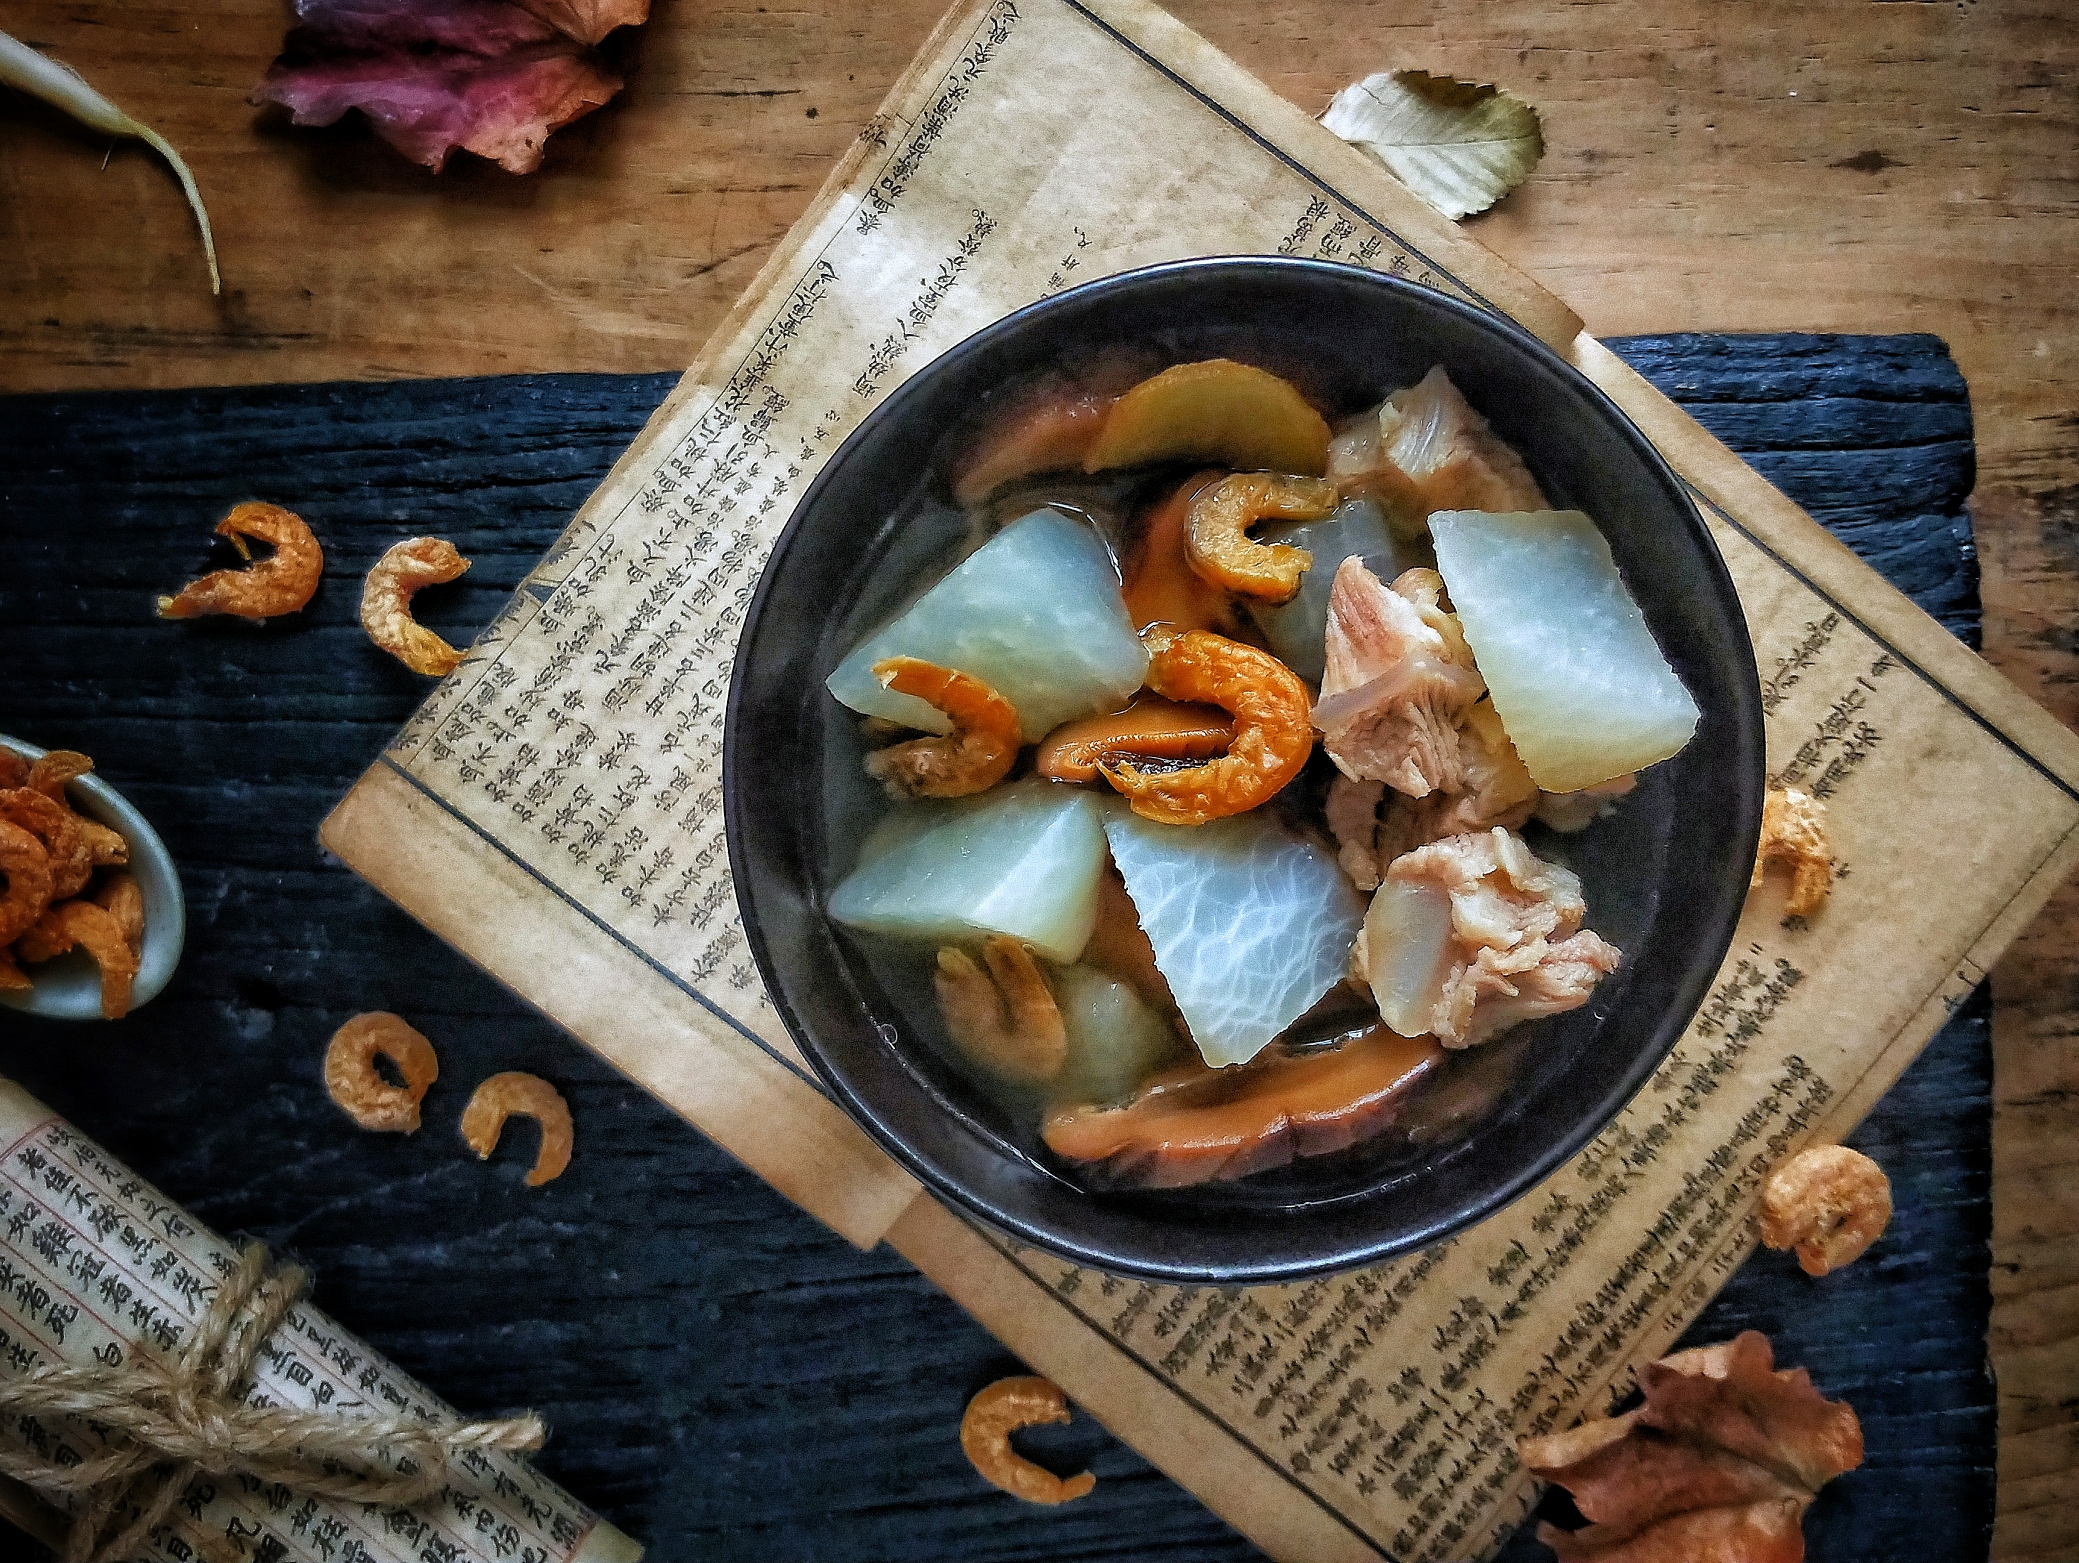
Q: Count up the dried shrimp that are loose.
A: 7